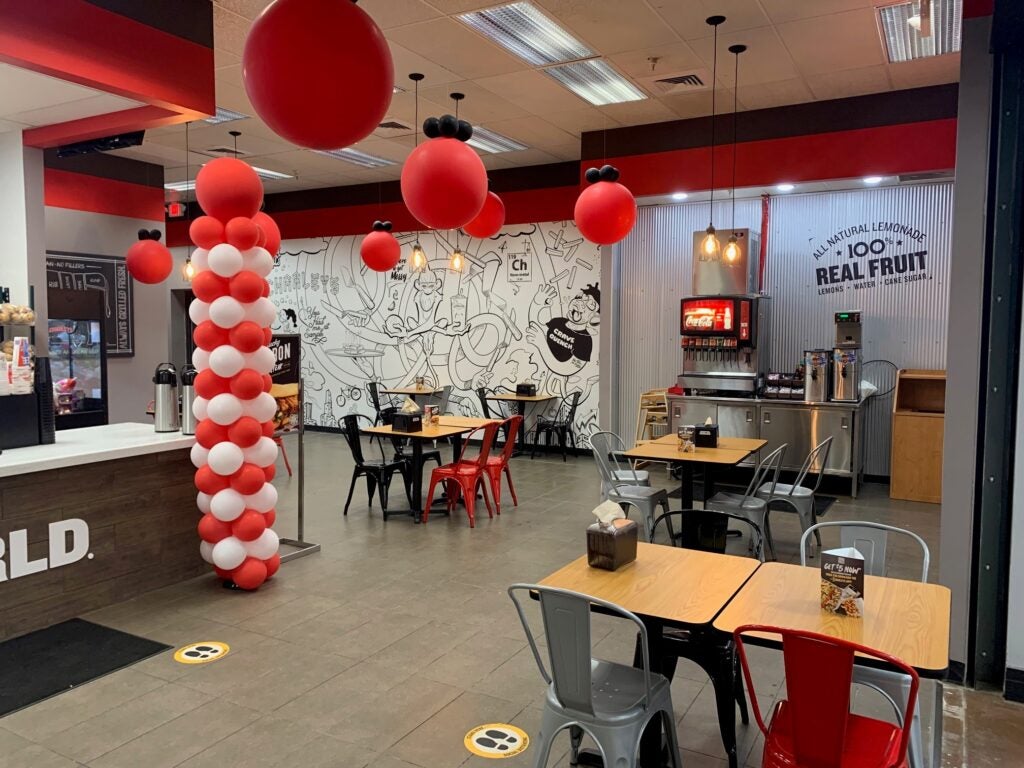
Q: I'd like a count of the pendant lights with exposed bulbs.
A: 5